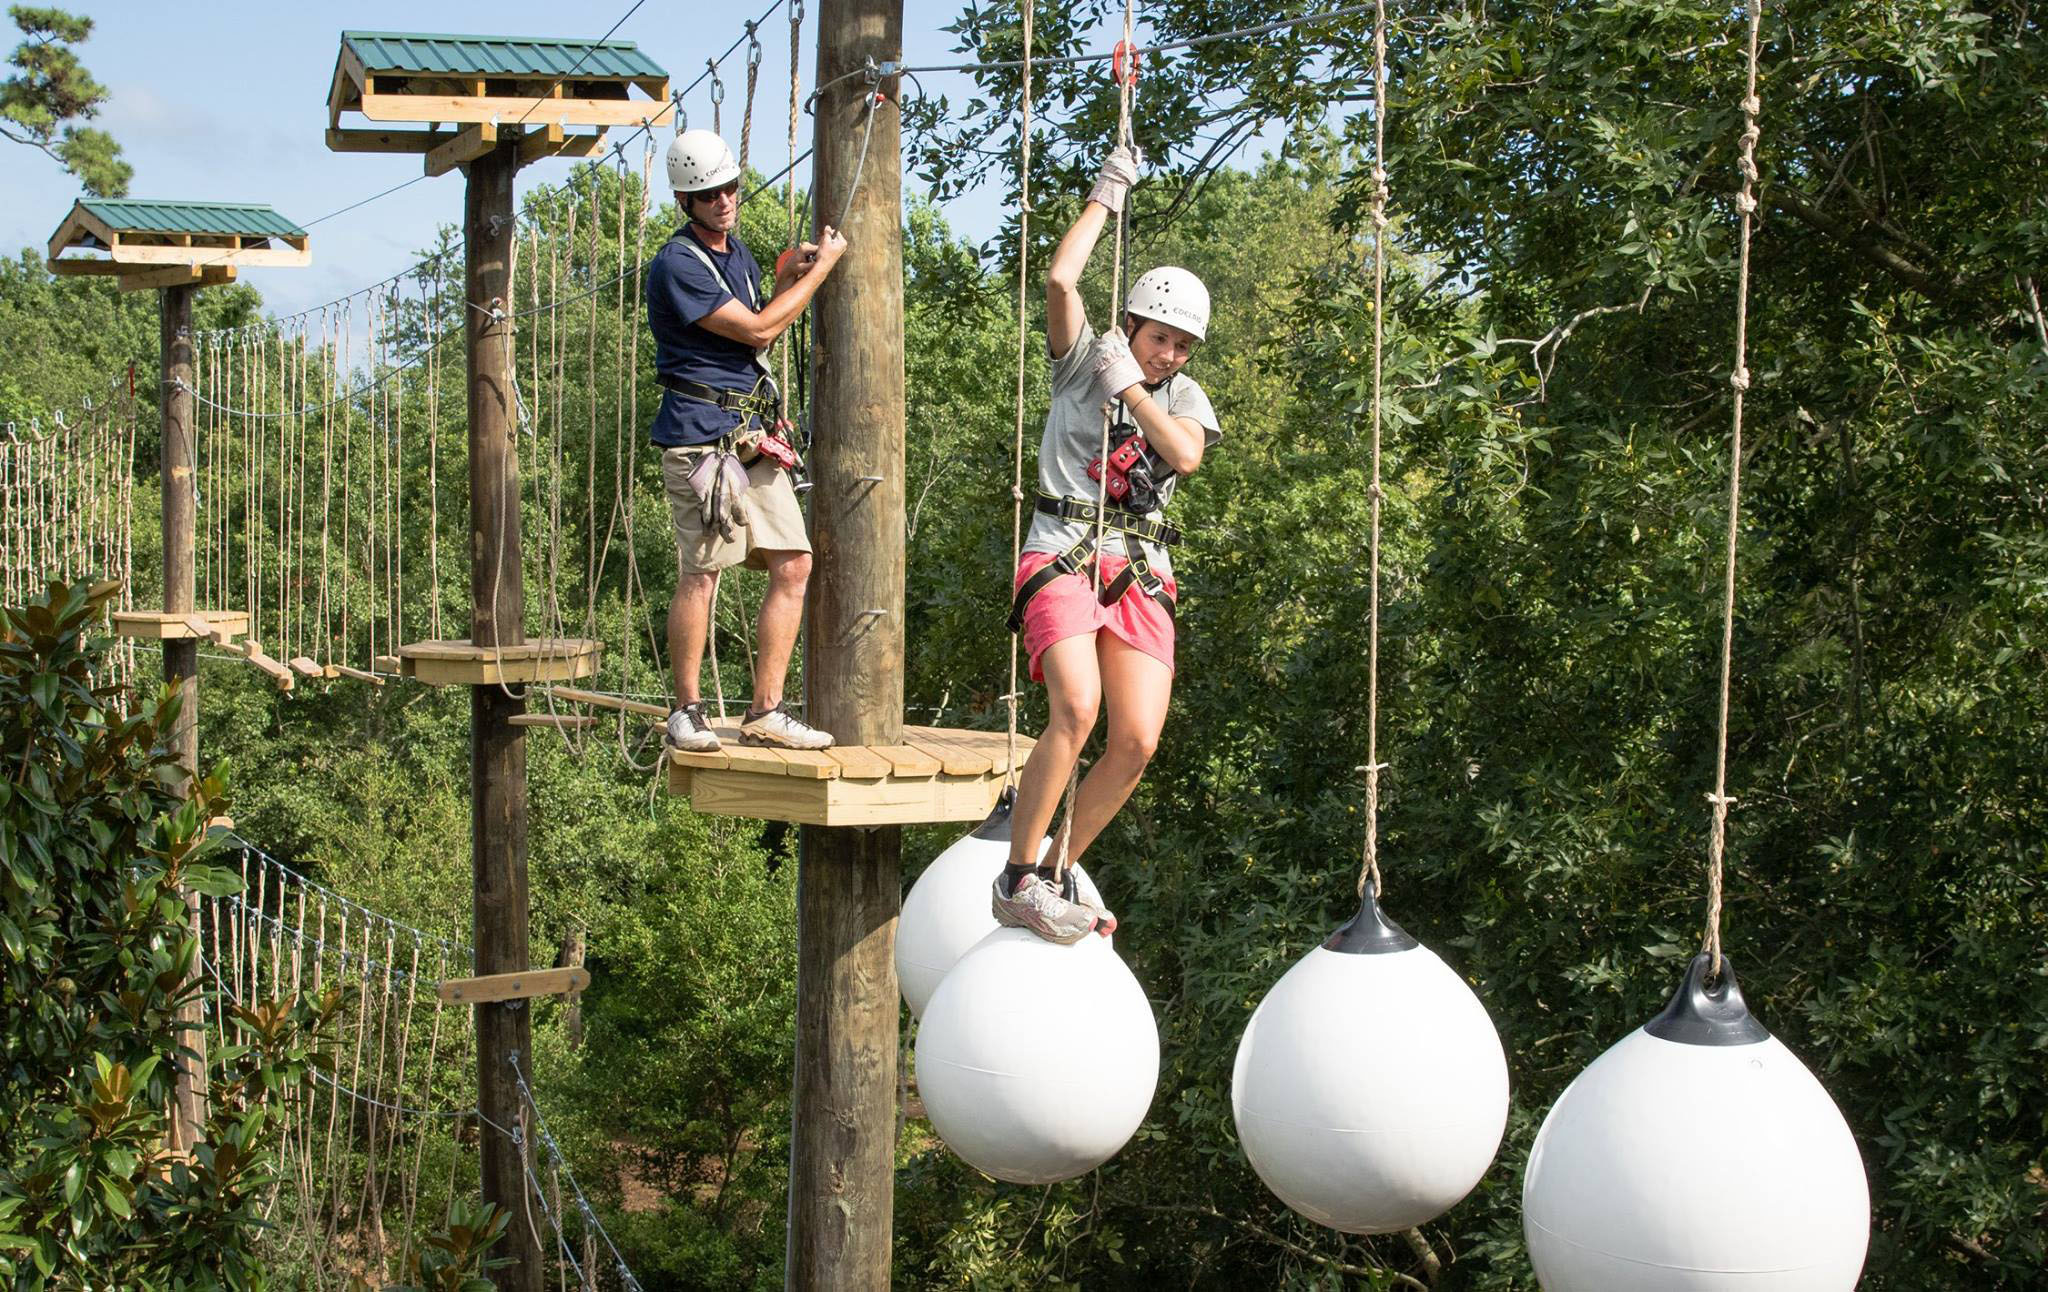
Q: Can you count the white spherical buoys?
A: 4